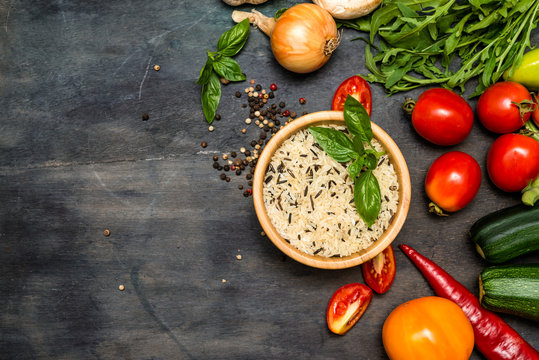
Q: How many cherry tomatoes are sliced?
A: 3